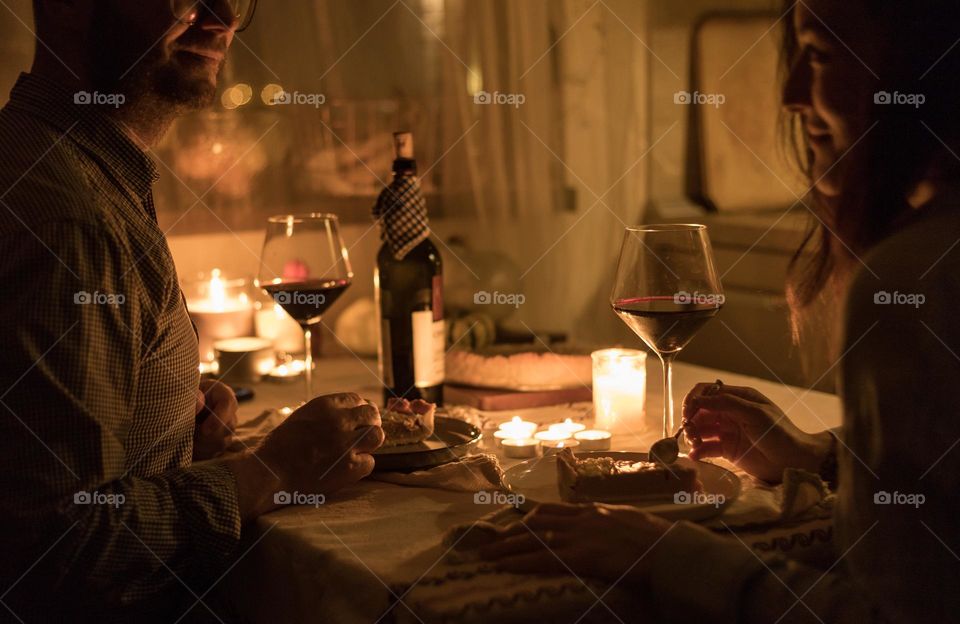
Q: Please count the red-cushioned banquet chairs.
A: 0